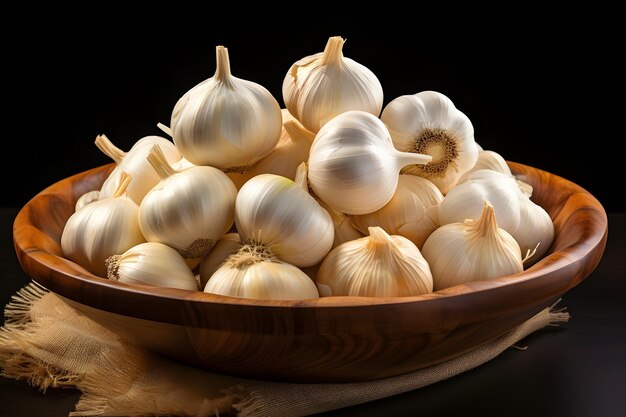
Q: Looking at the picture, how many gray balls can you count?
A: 0